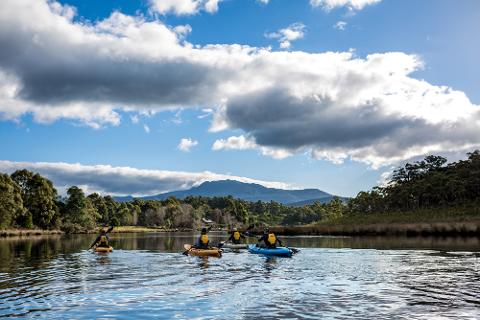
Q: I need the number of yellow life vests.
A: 4